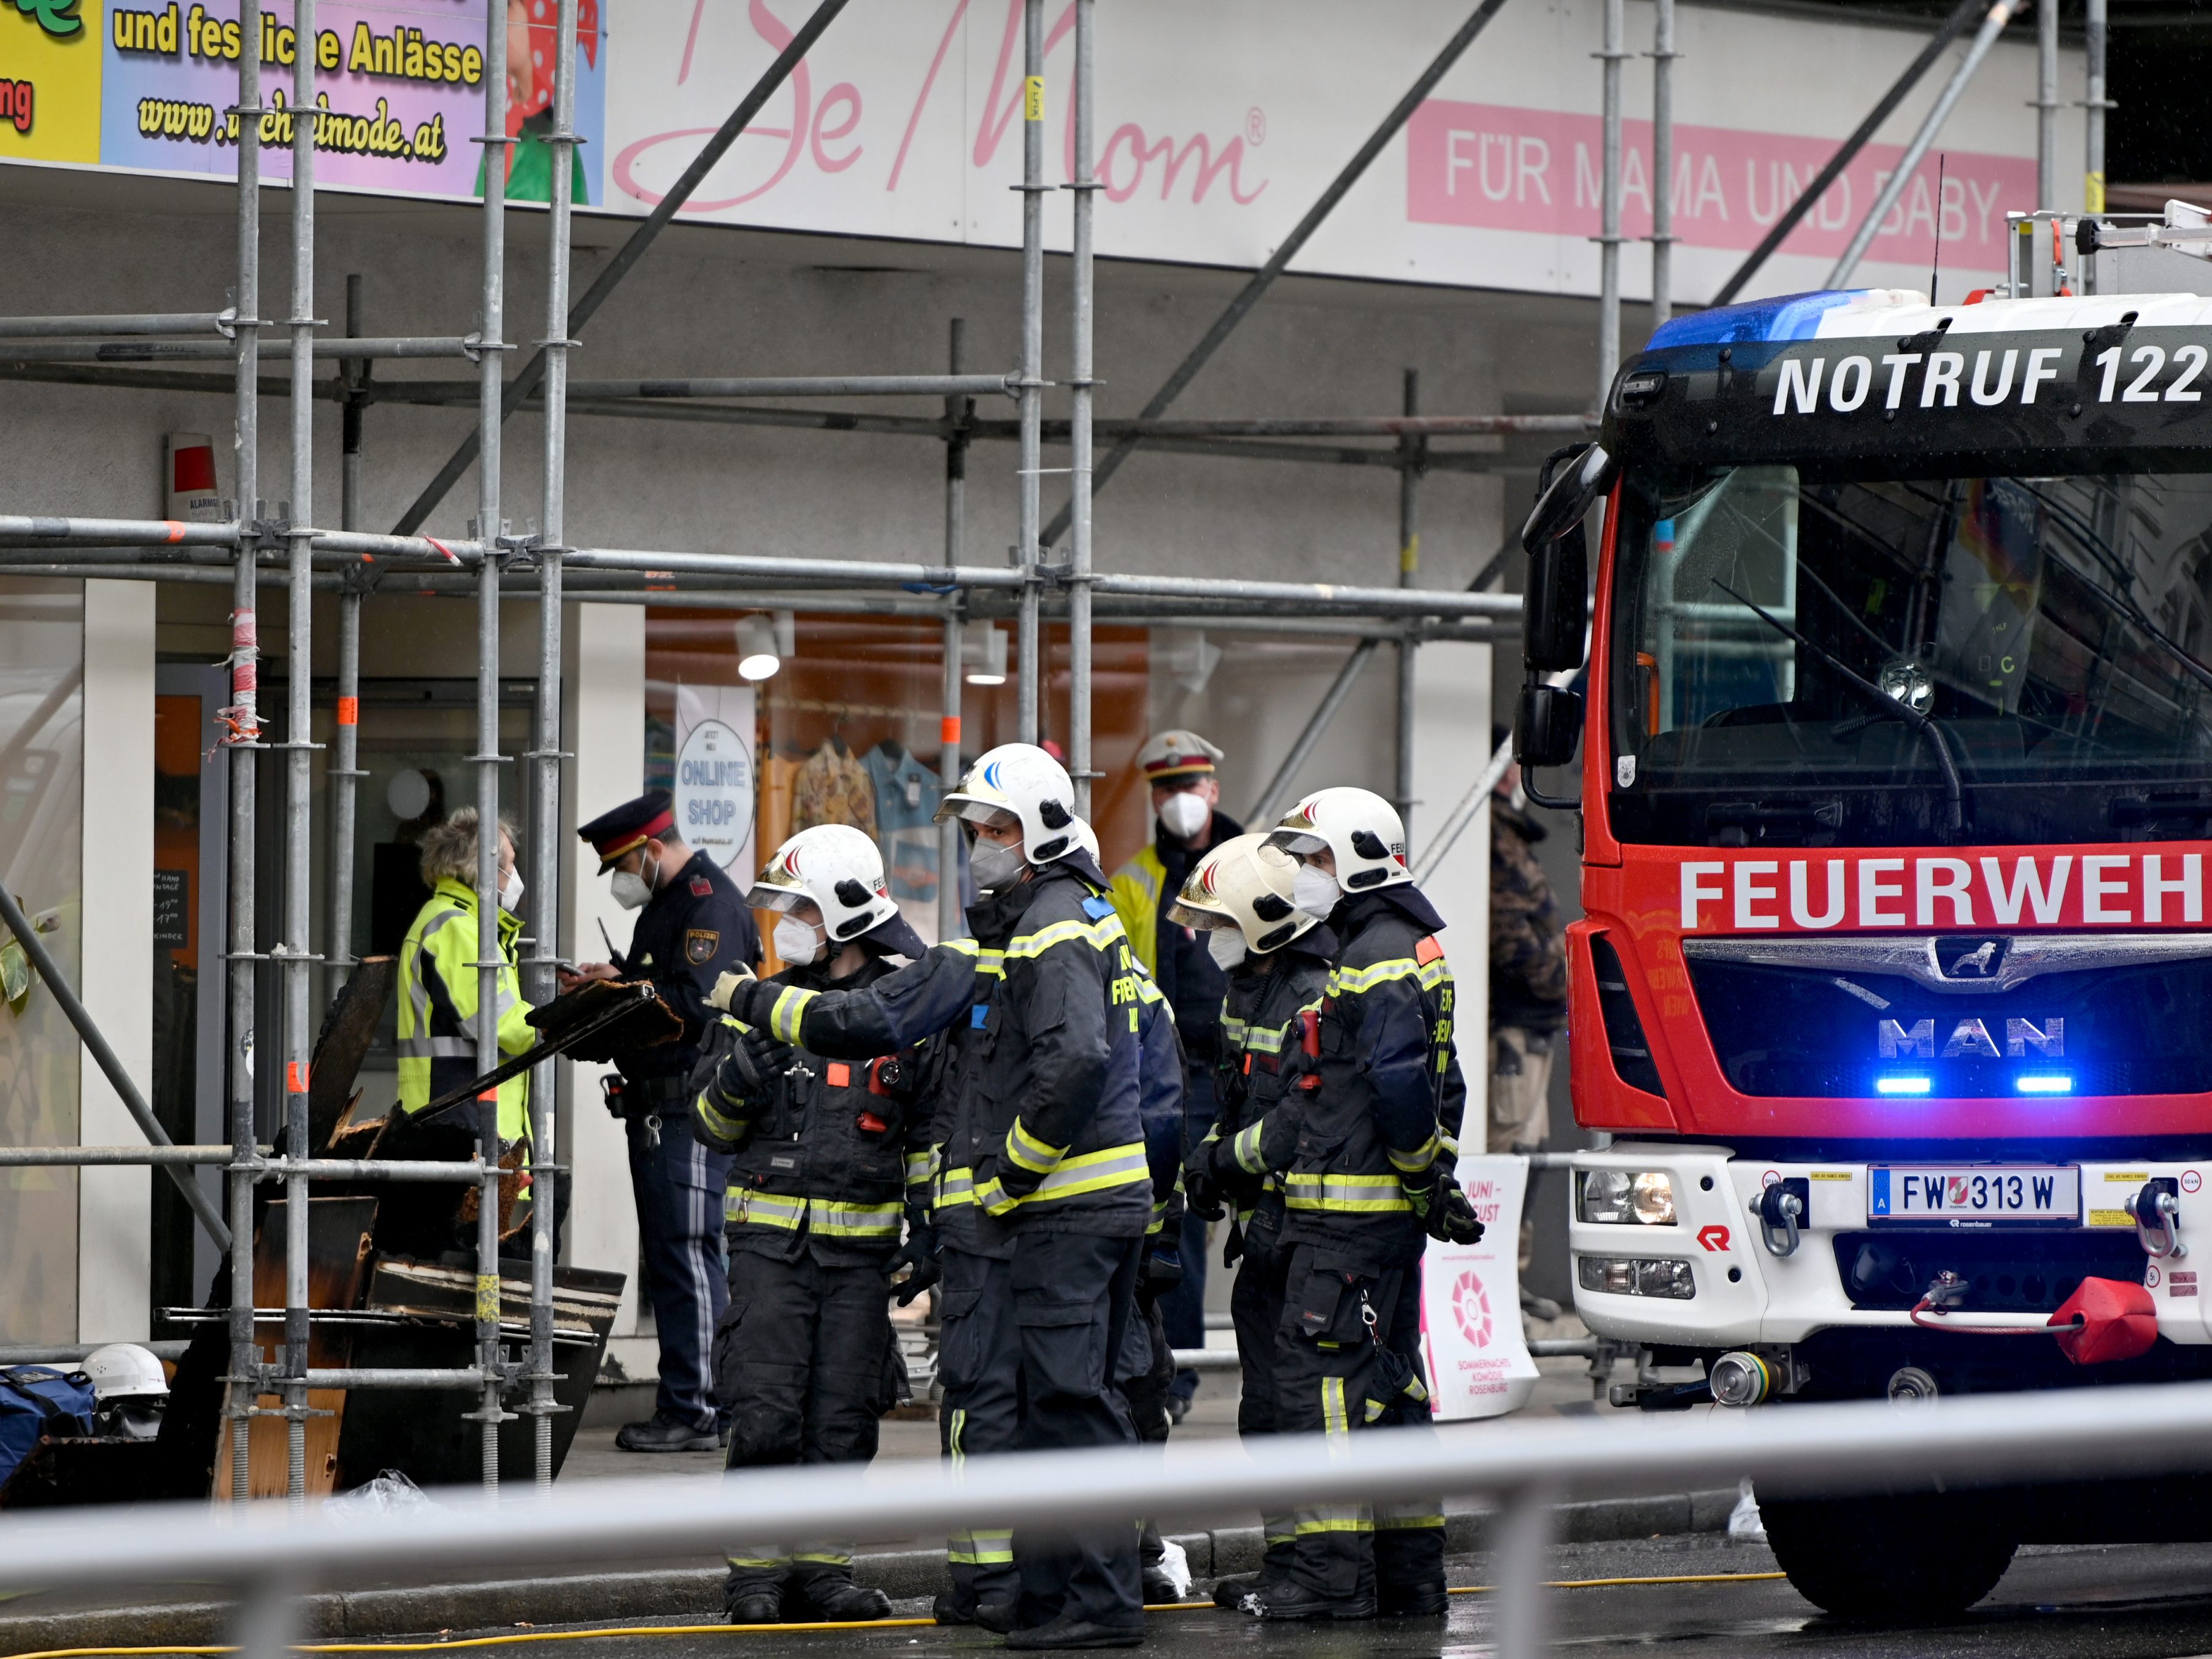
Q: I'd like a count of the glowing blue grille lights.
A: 2